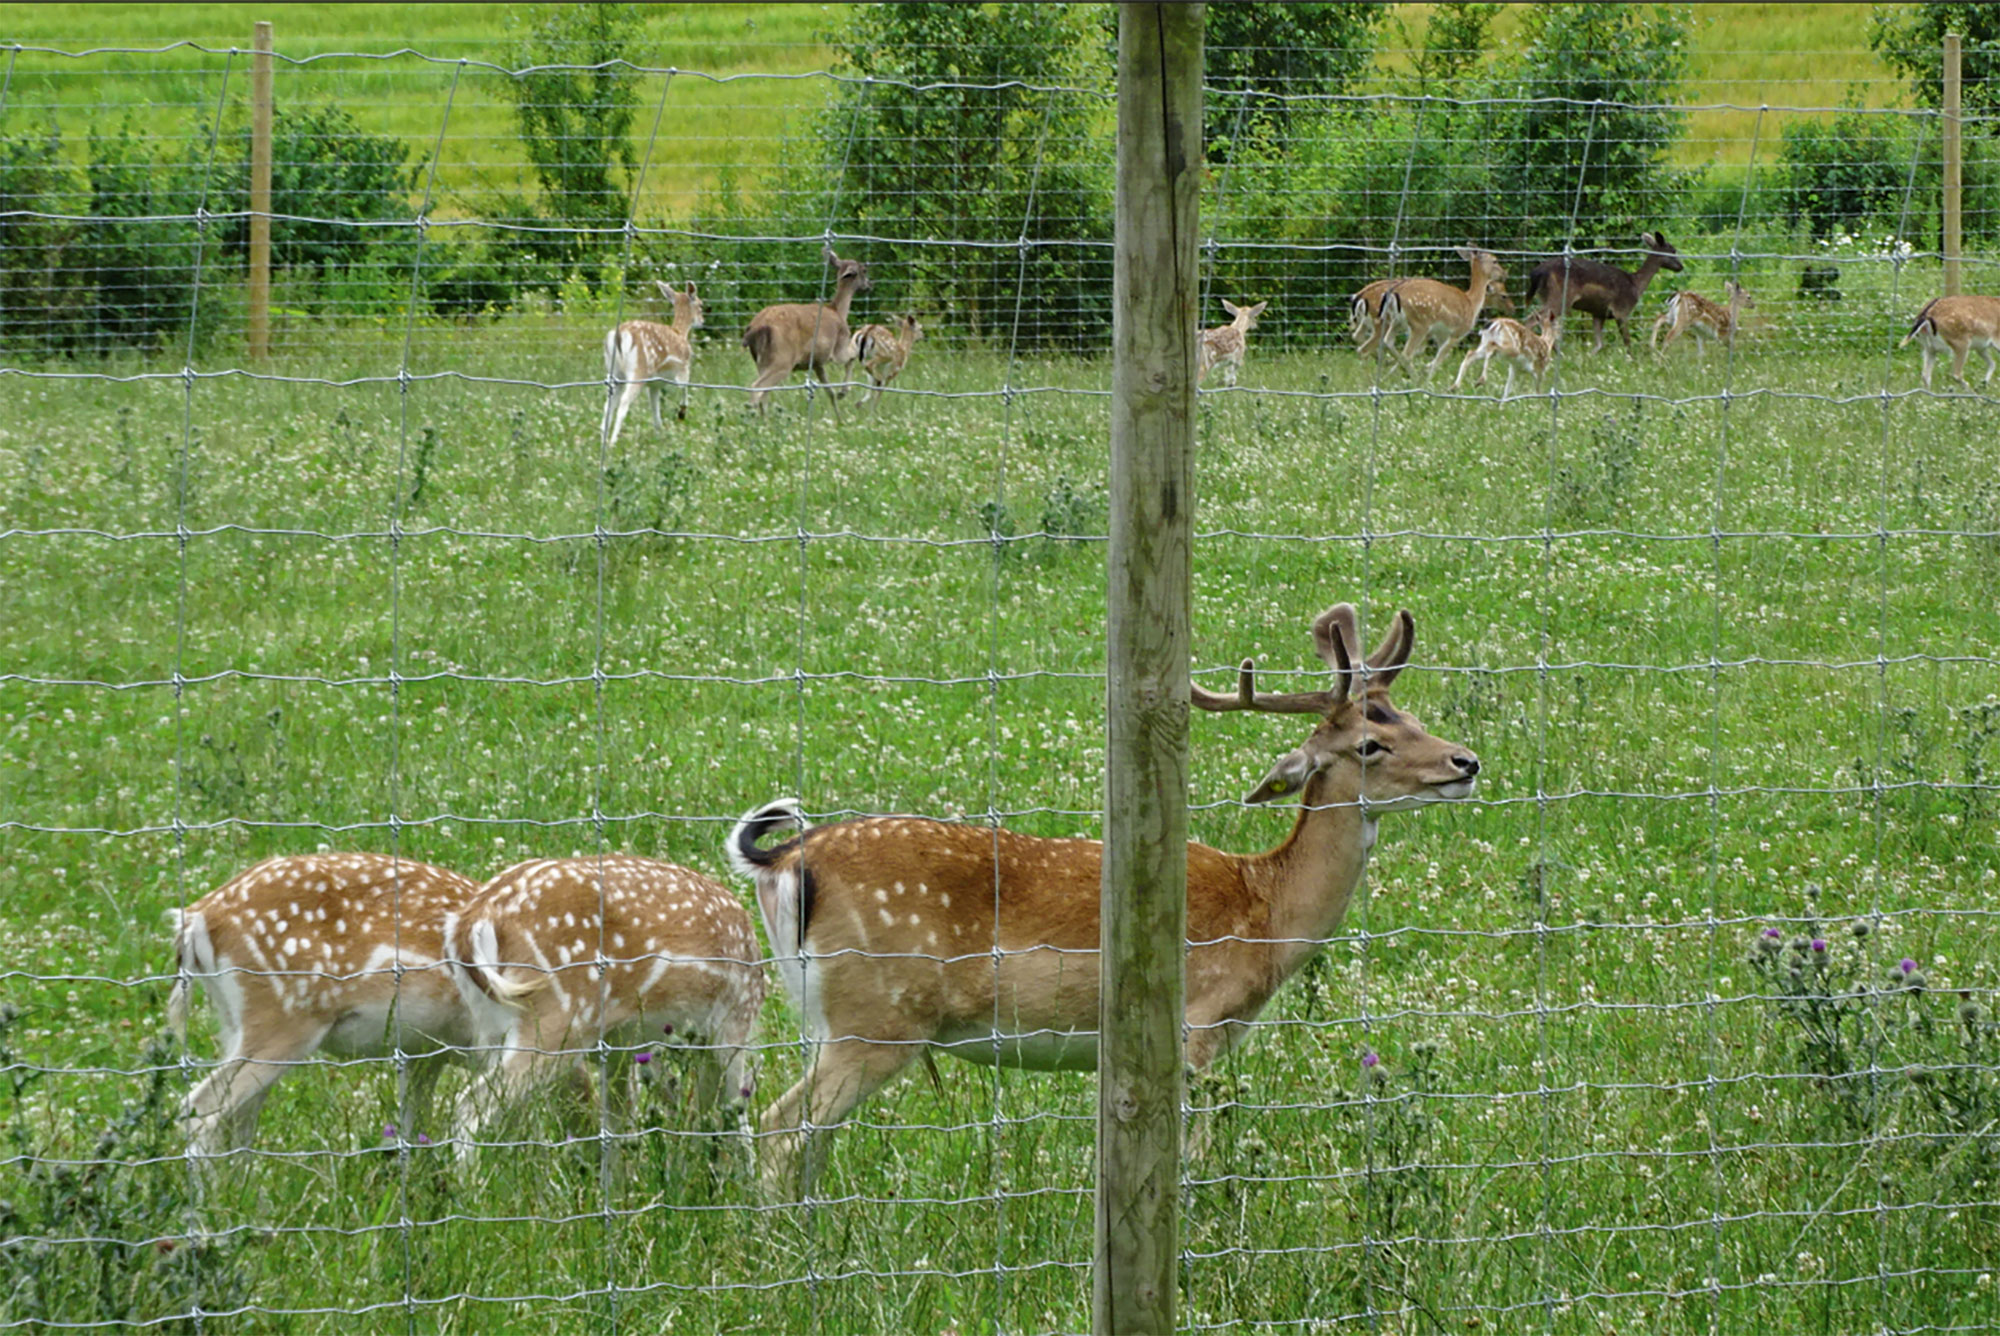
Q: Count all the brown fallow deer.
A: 12